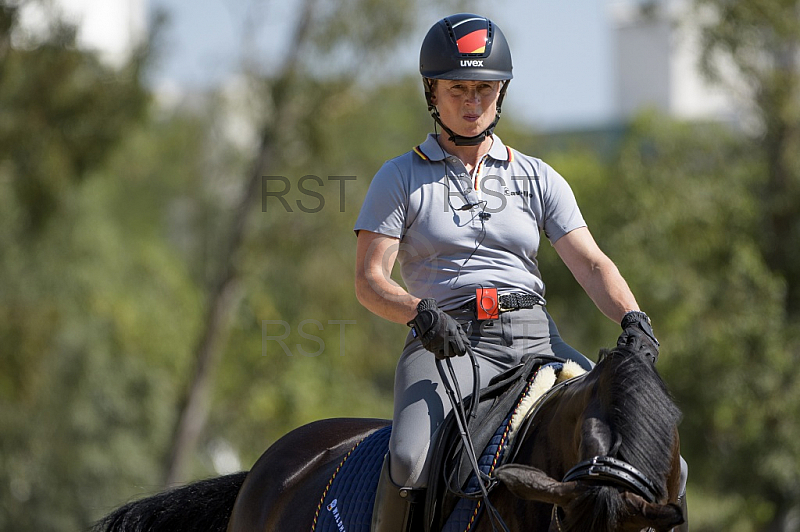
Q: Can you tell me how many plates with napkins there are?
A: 0